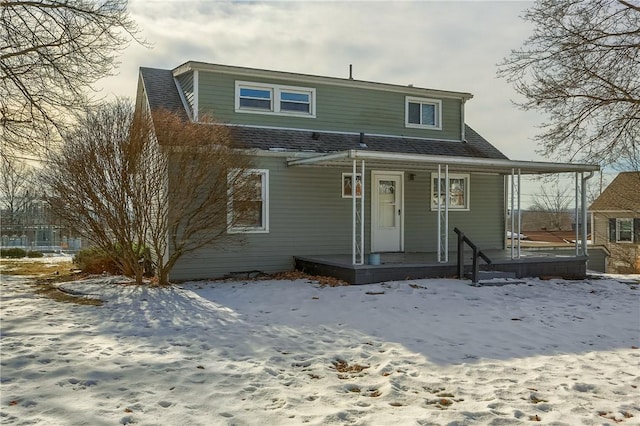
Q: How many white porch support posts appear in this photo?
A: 4